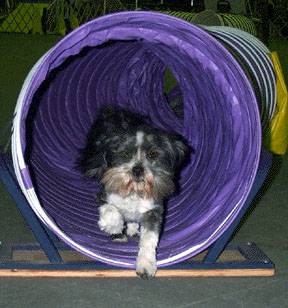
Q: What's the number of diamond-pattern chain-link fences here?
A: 1